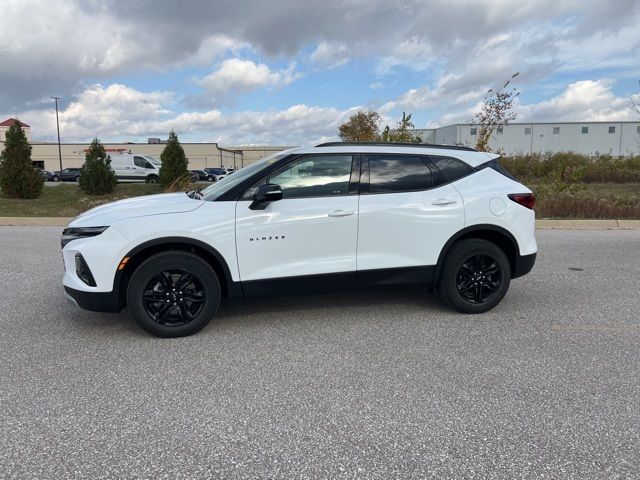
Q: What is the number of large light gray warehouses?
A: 1